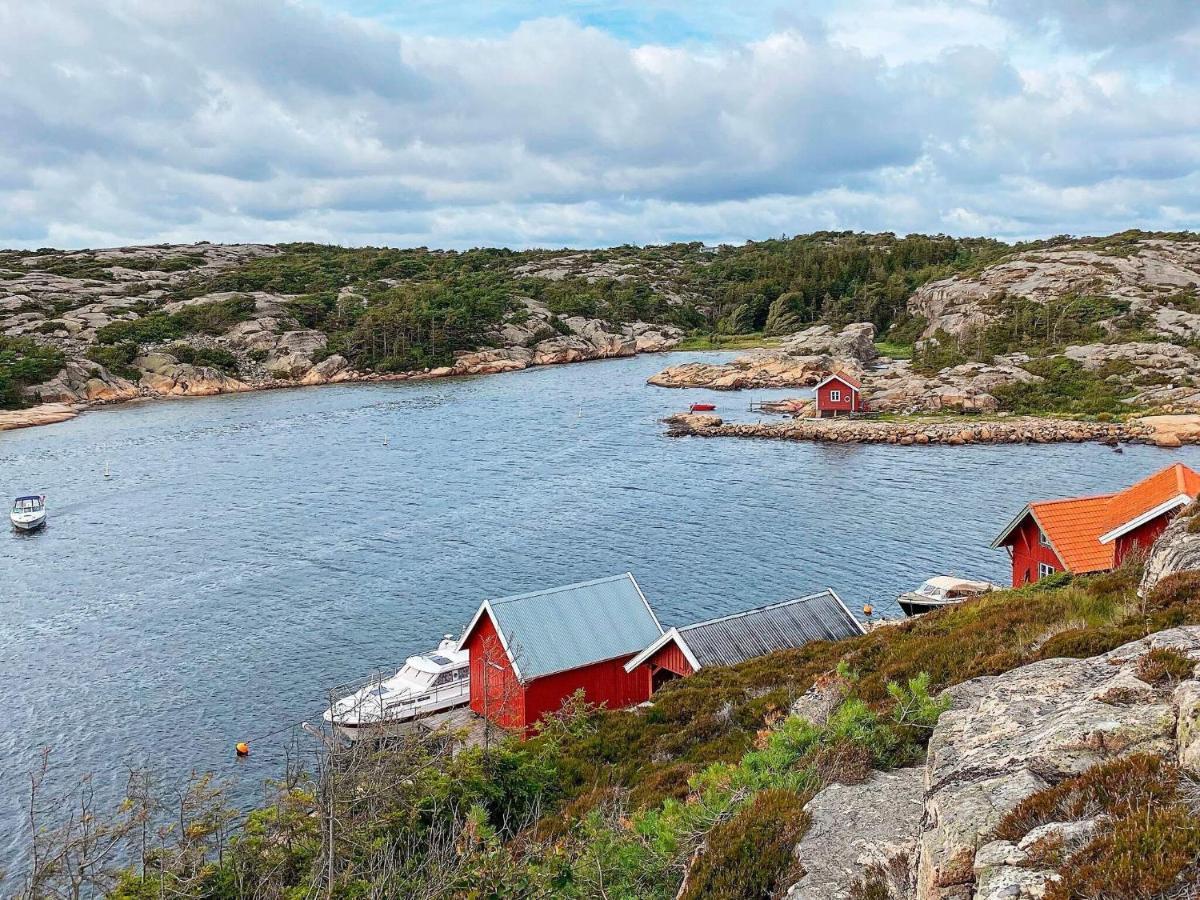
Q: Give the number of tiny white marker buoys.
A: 3